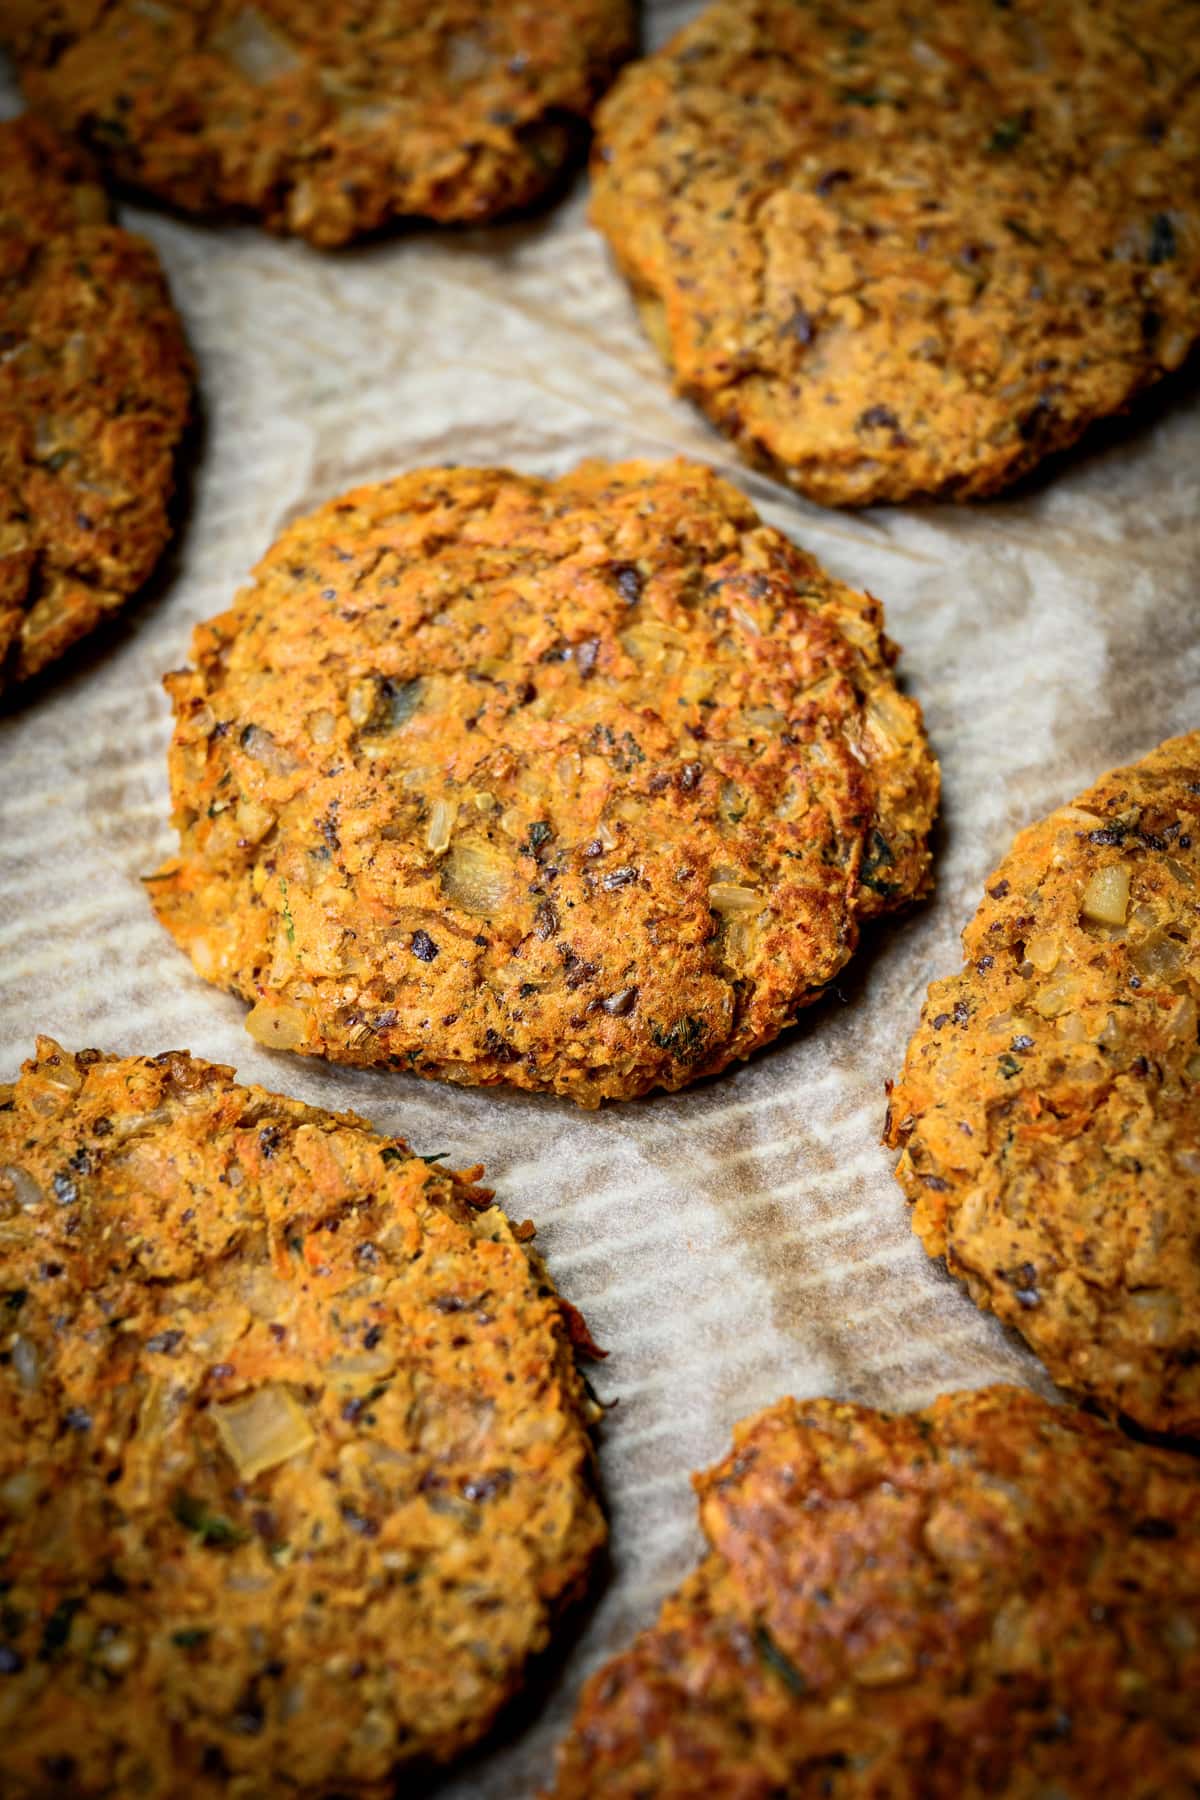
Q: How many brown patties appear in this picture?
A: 7